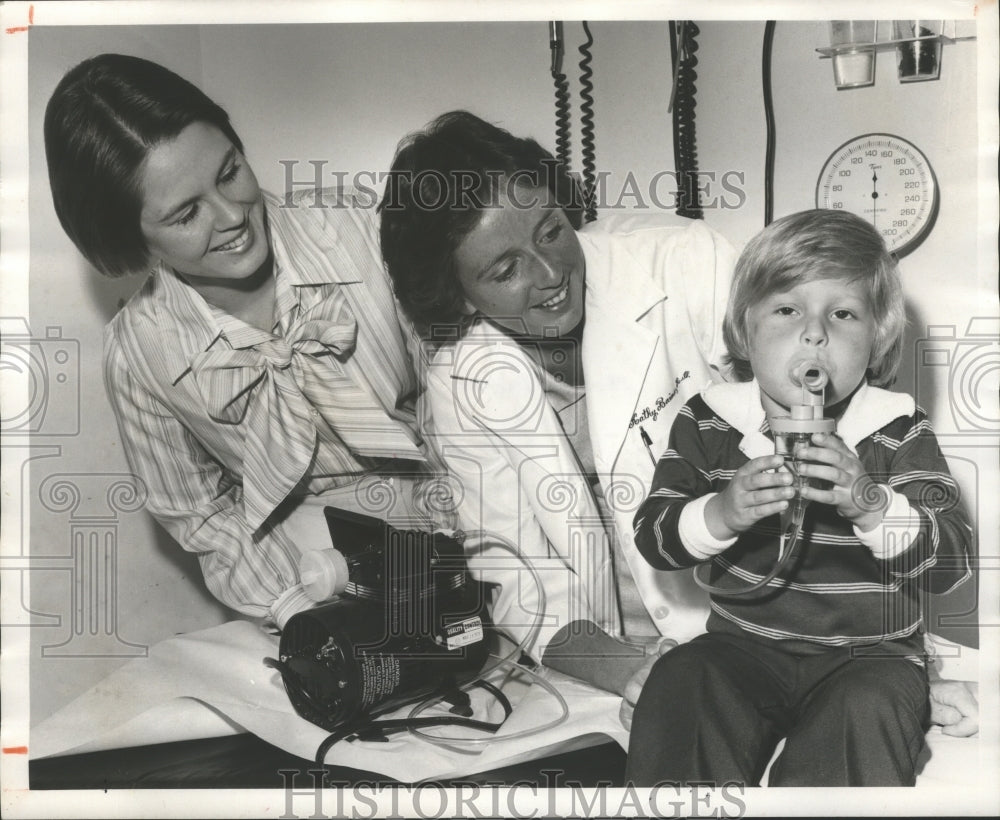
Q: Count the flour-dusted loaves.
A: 0